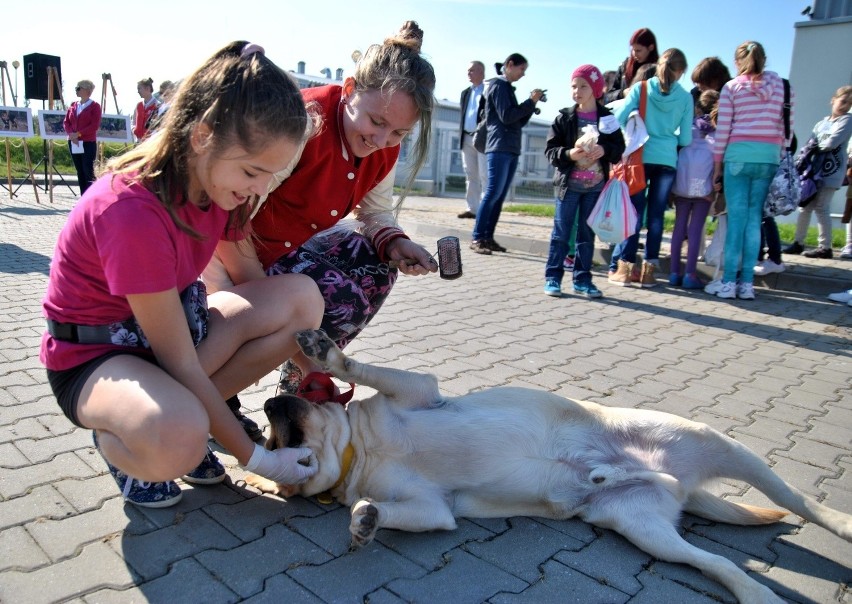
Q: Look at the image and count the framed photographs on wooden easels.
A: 3